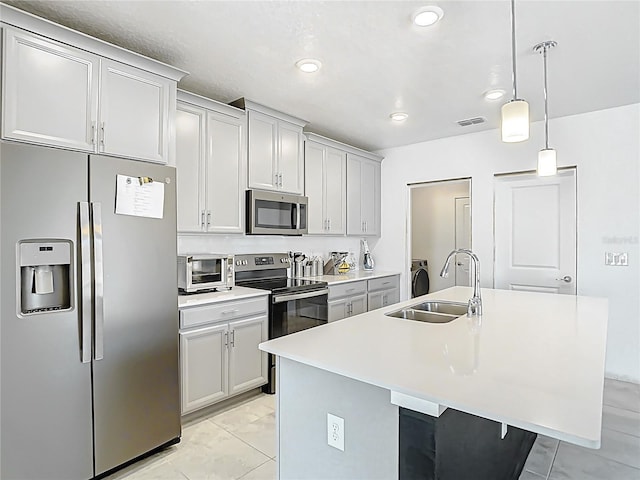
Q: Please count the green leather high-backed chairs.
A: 0